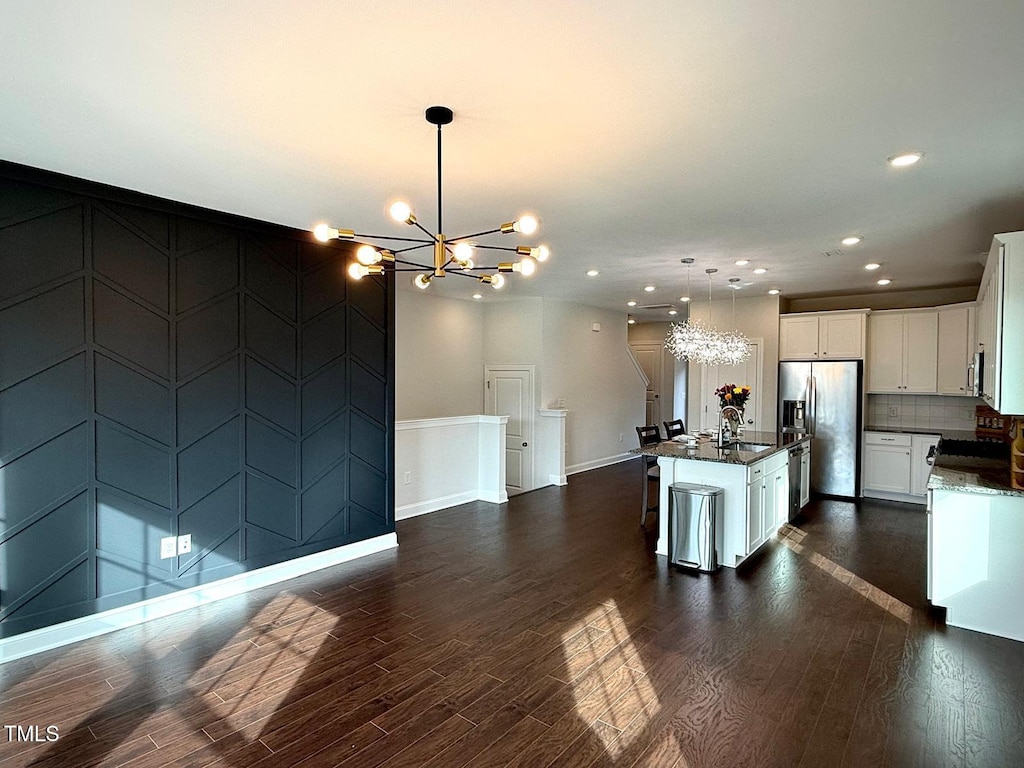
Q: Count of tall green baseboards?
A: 0